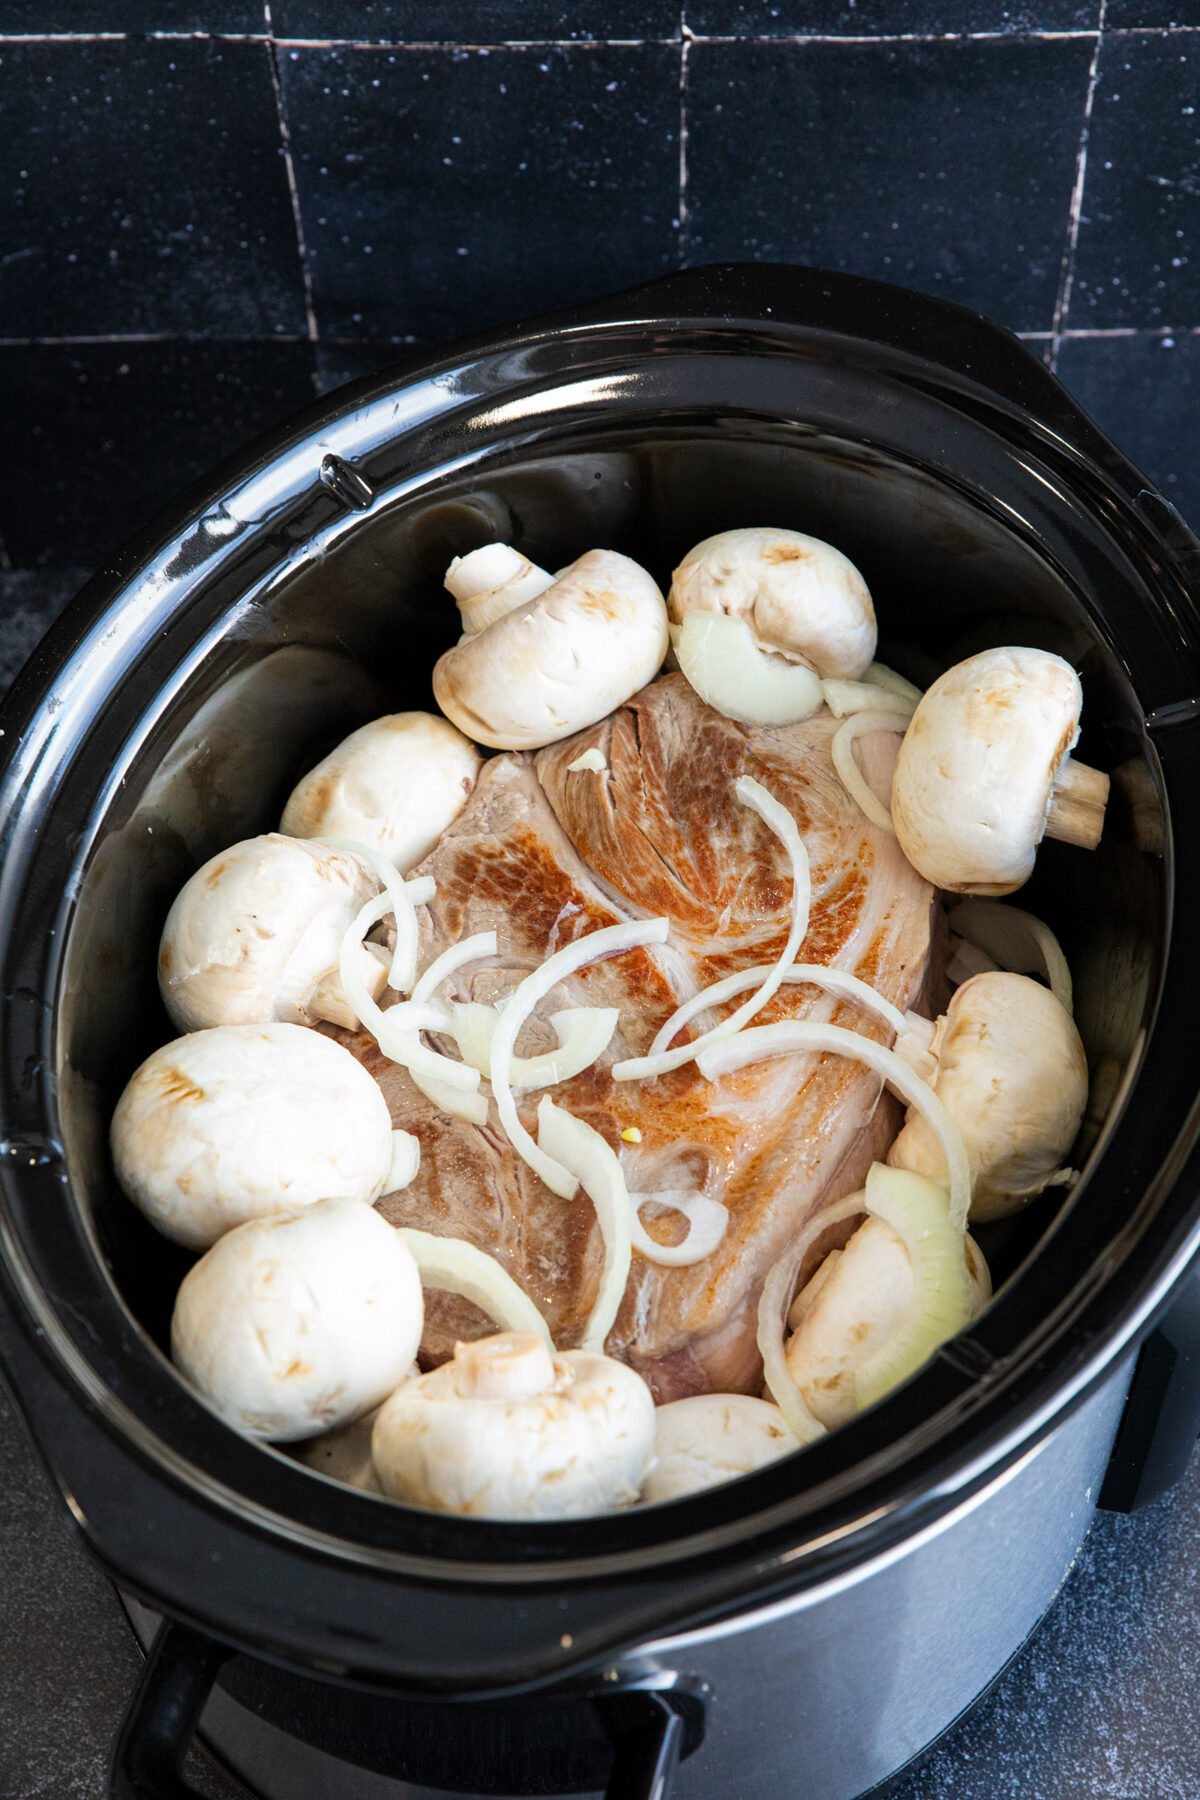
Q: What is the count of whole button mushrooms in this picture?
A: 11